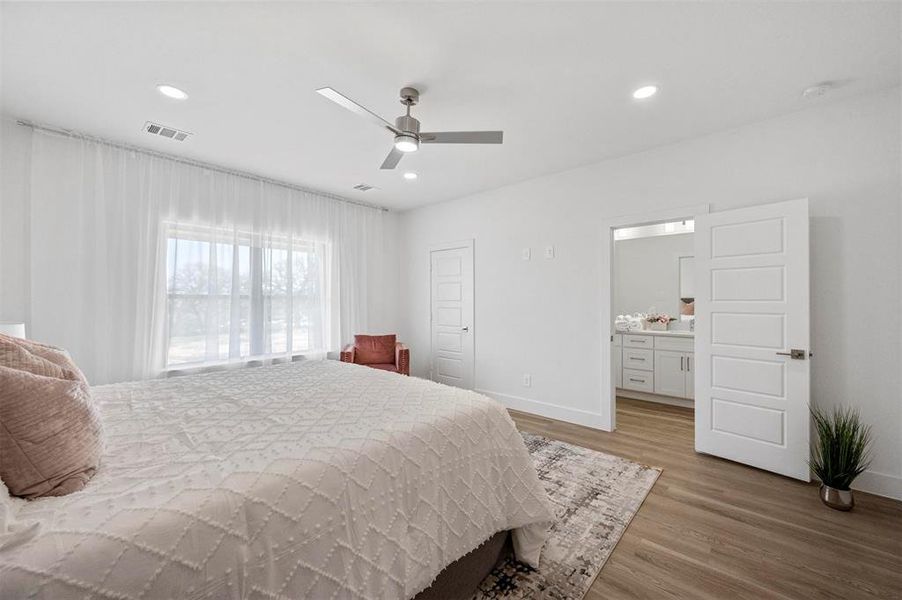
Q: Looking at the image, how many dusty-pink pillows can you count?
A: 2